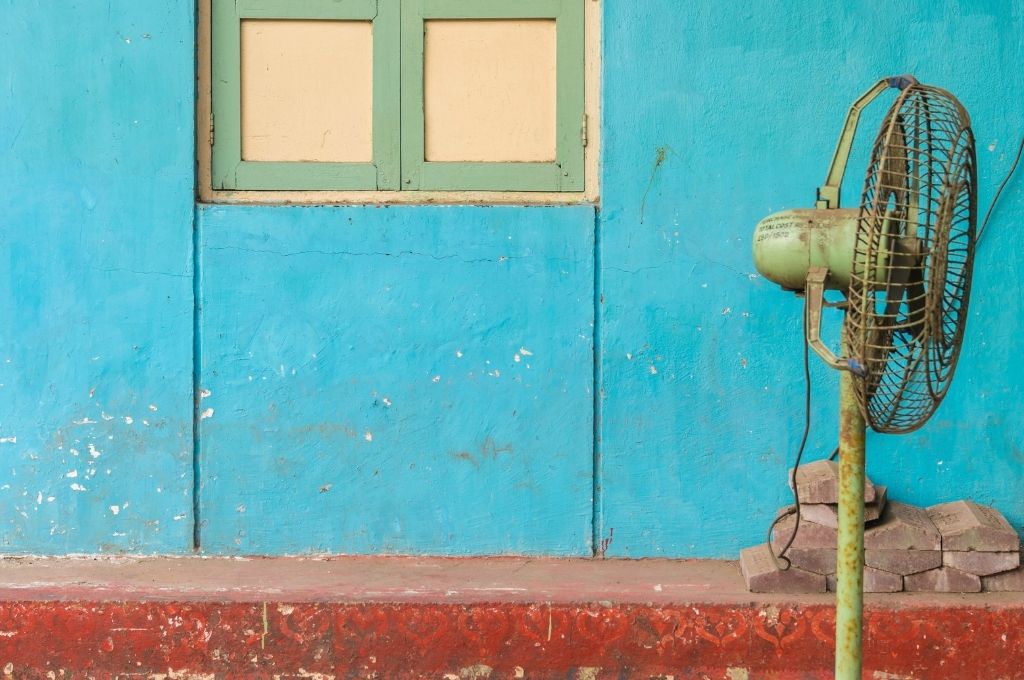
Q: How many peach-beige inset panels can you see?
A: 2